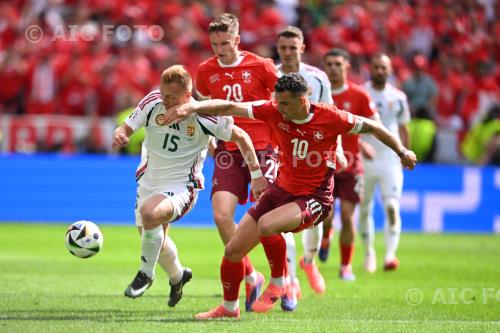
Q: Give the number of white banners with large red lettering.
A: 1